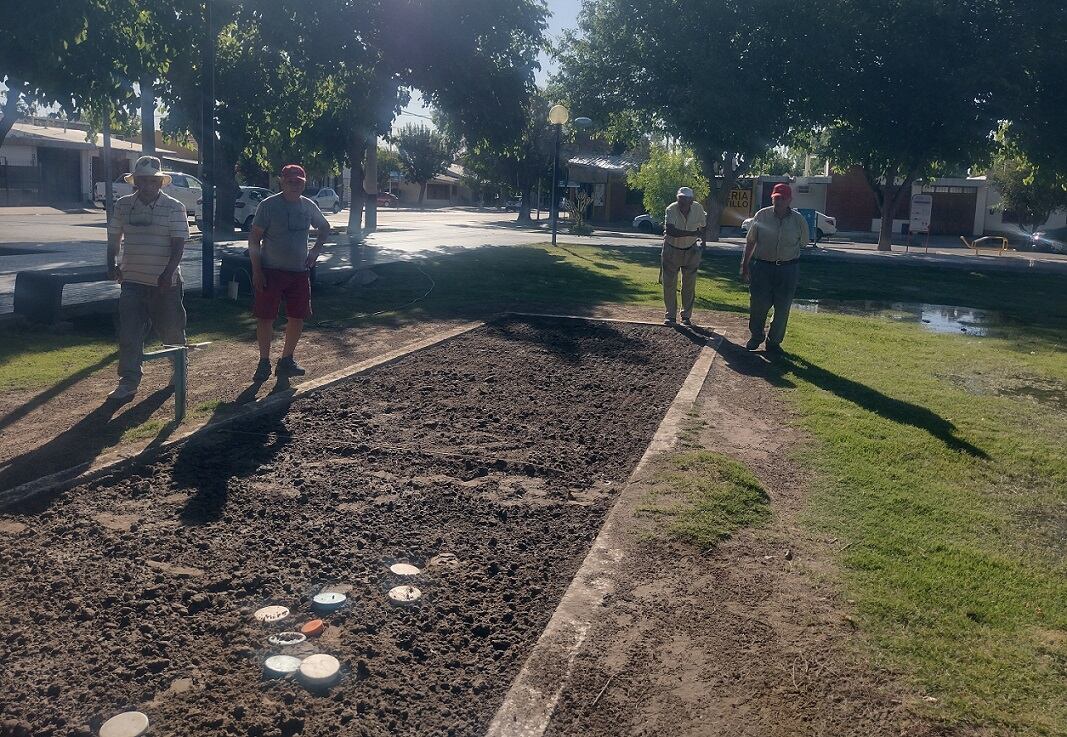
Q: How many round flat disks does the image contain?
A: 9